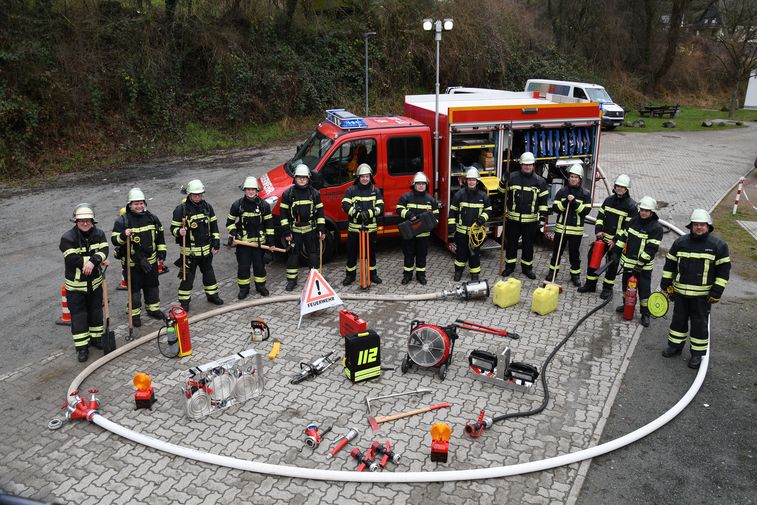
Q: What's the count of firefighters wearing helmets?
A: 13